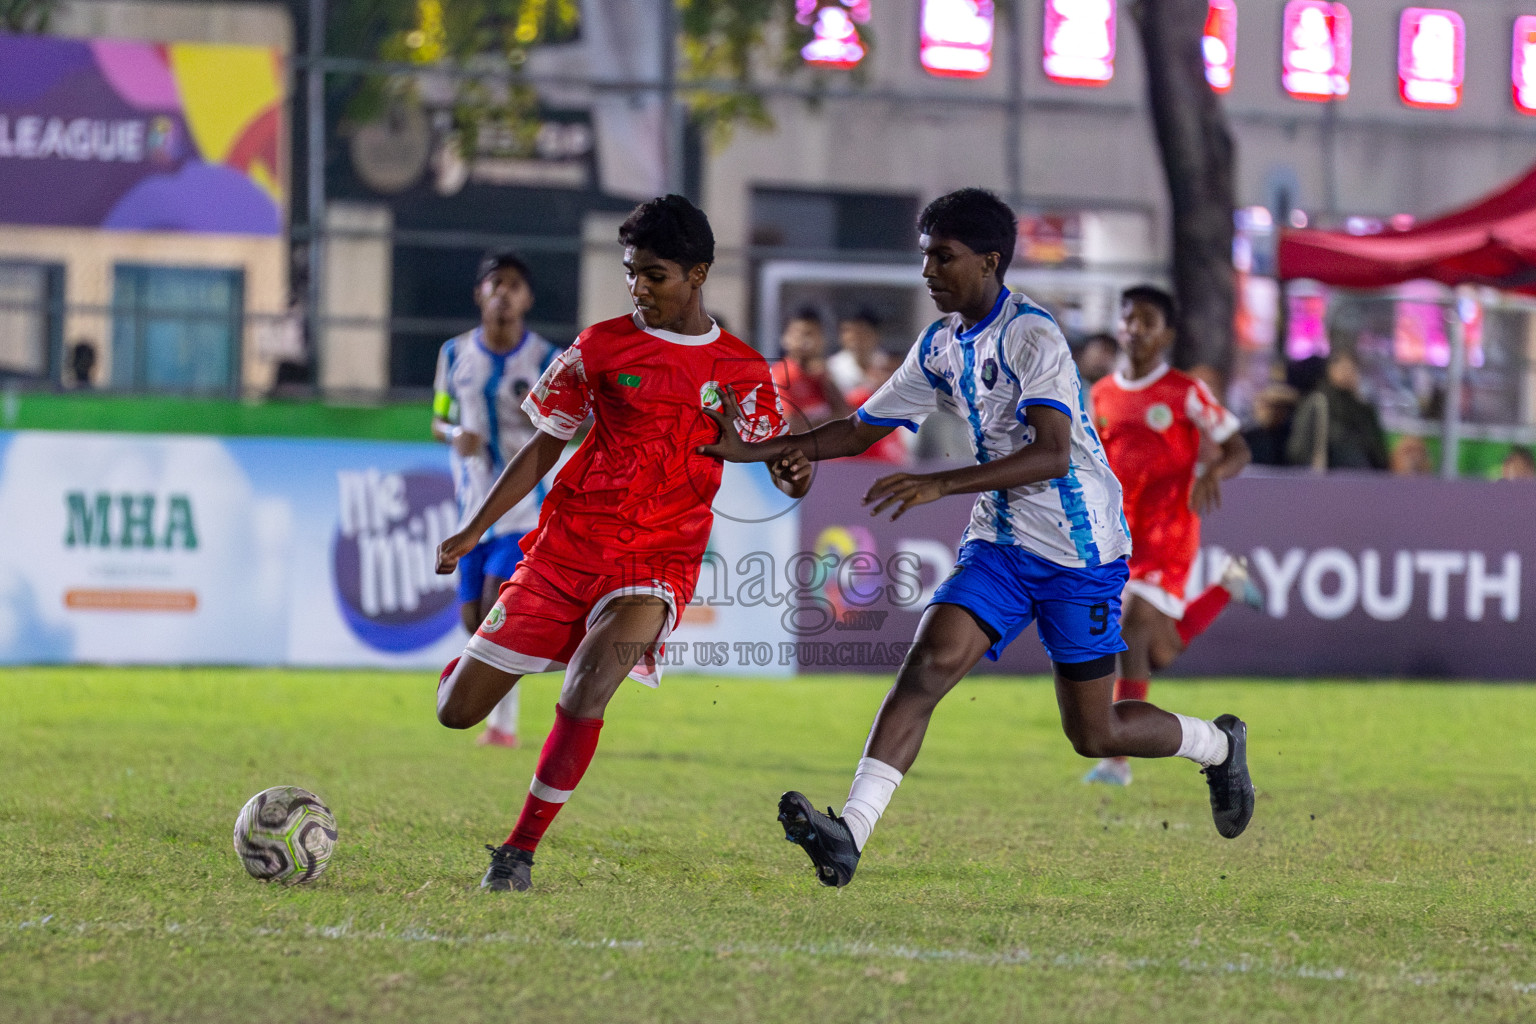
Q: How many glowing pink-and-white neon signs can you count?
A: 7